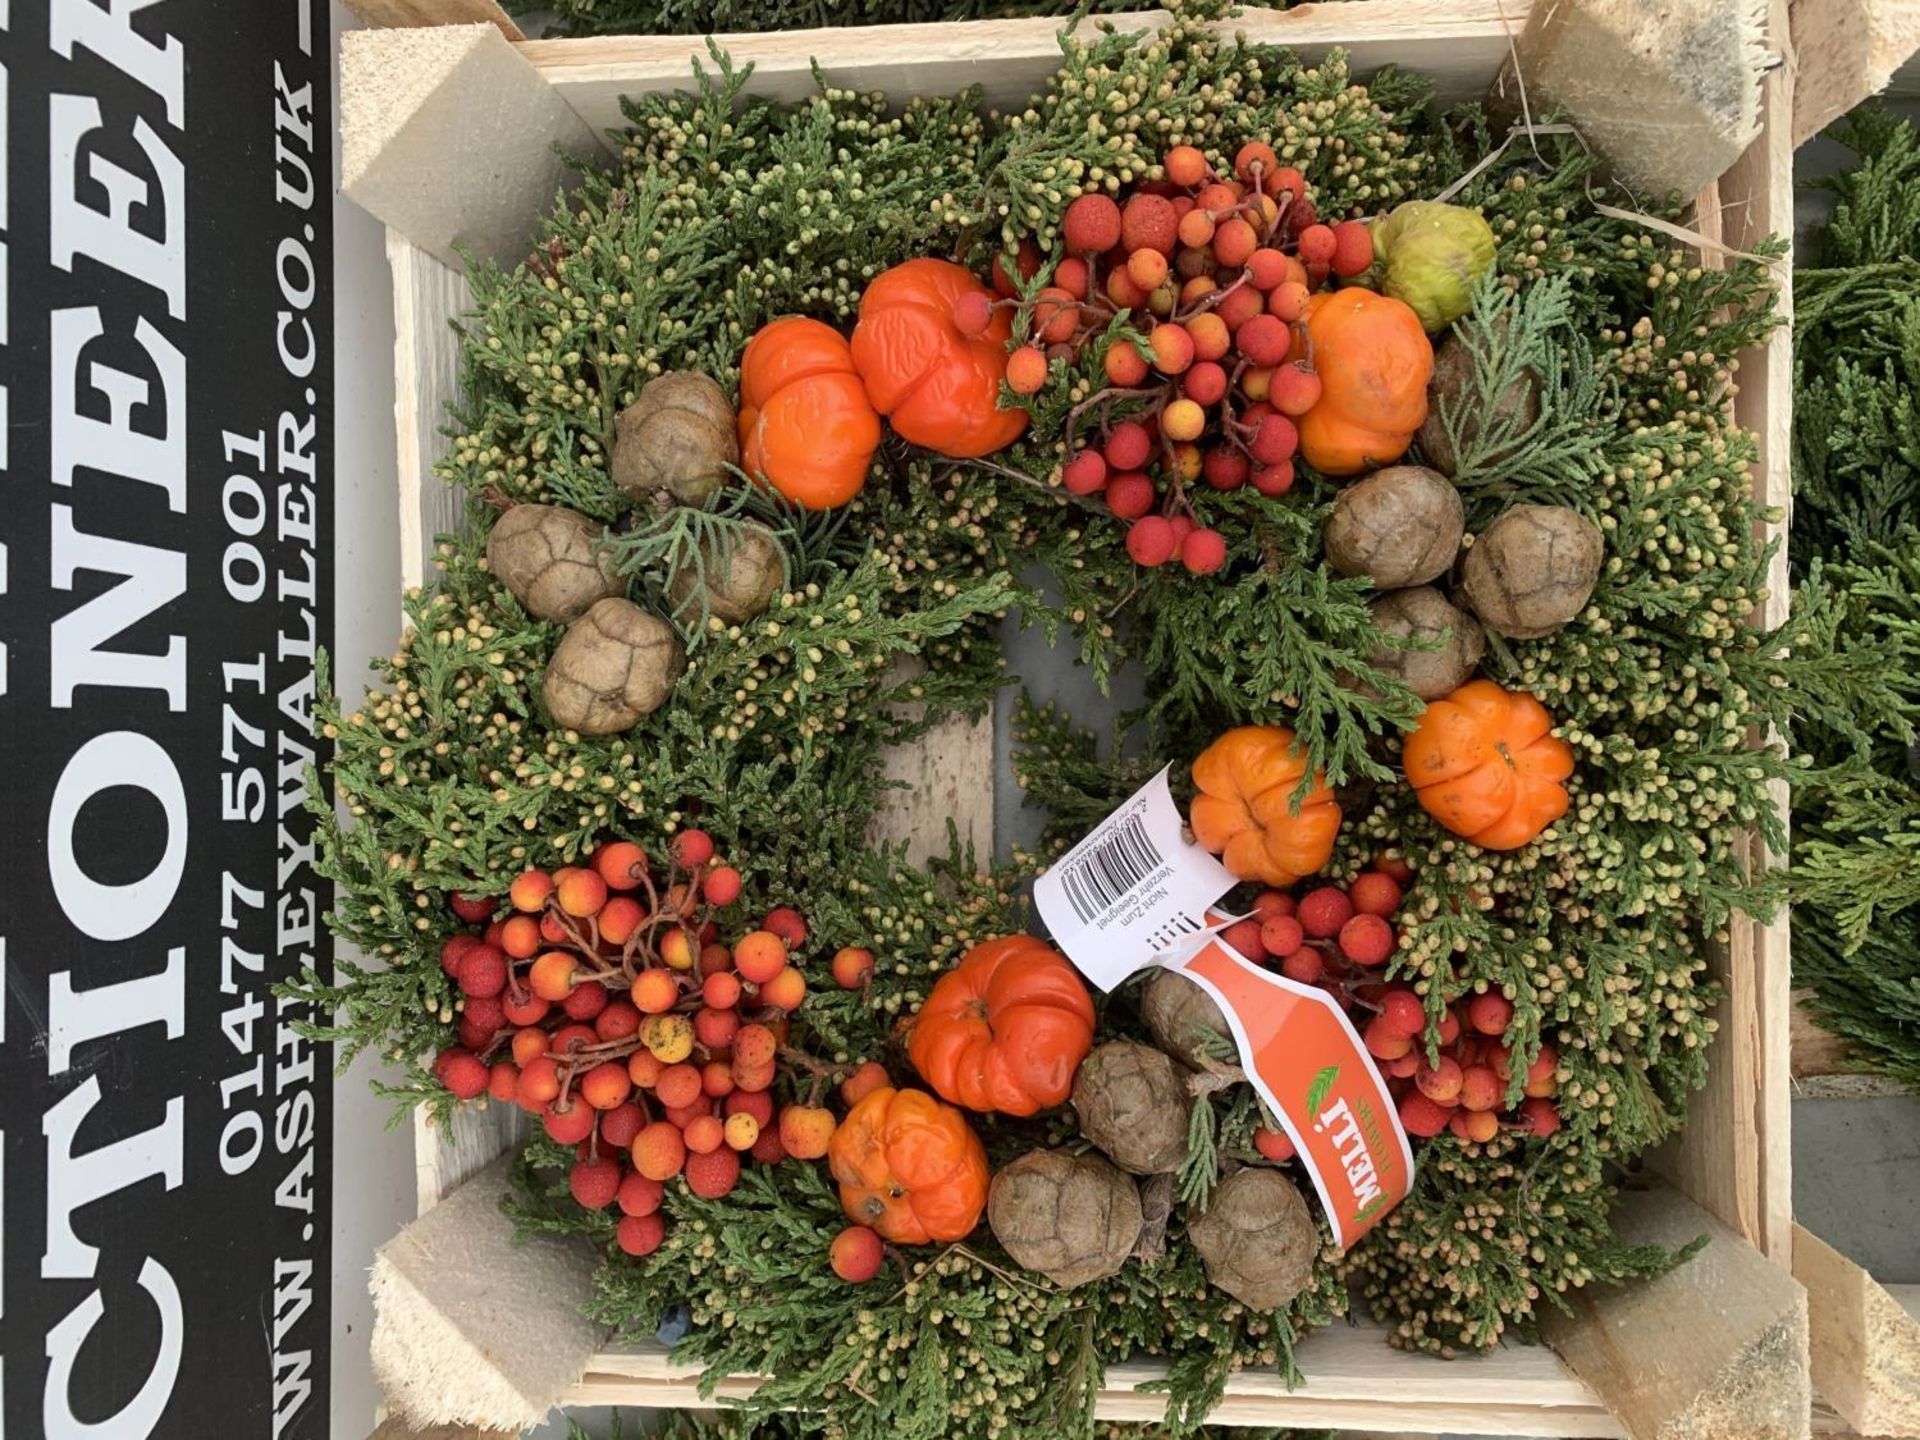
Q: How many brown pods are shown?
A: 12